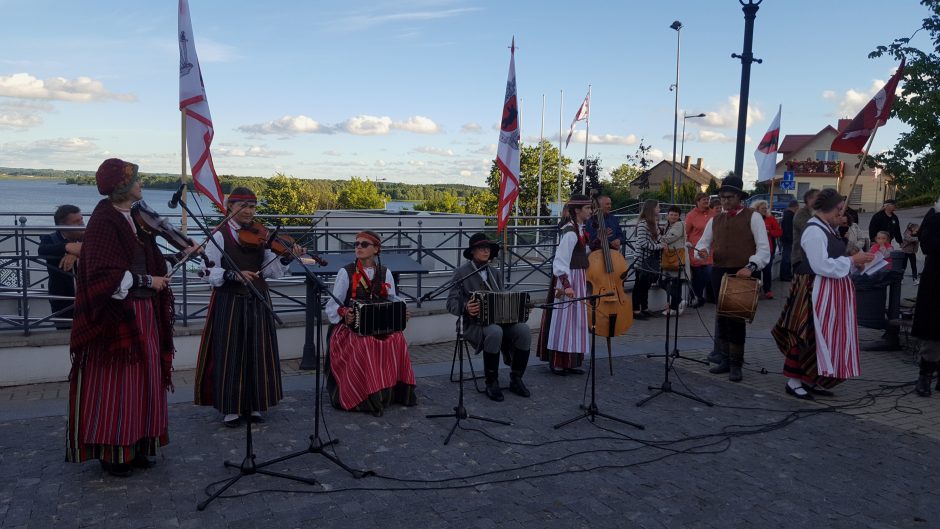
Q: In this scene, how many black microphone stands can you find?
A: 6